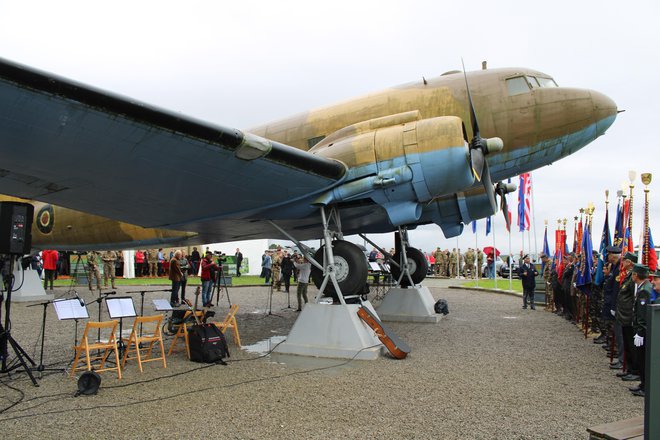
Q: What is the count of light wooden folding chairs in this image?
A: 4